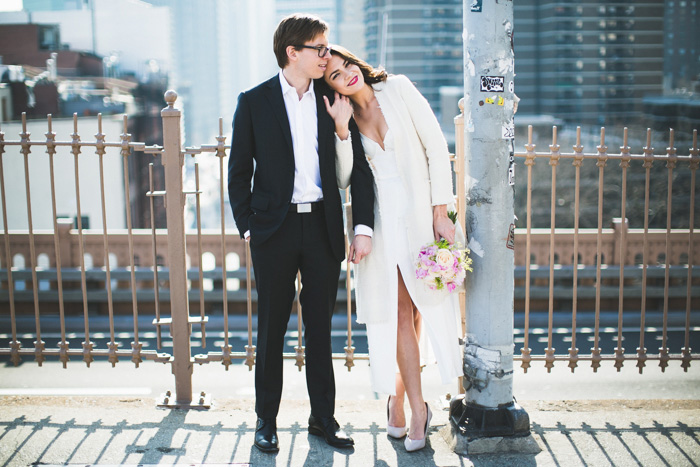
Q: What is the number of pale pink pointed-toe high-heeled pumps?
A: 2